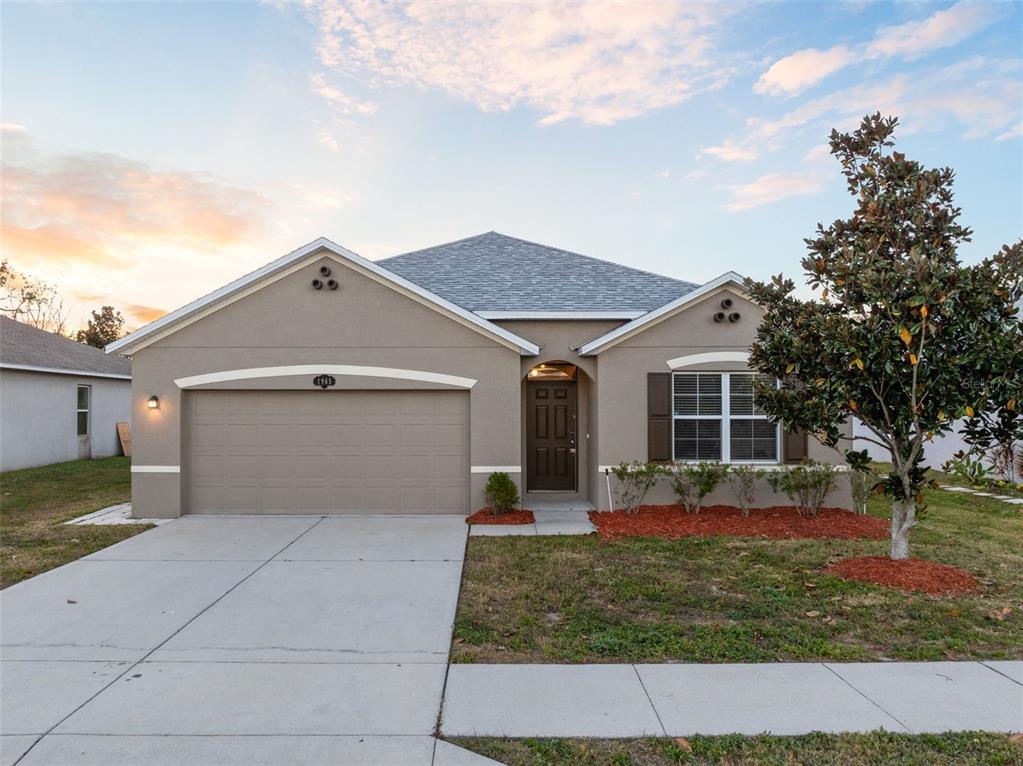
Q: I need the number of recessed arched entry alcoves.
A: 1